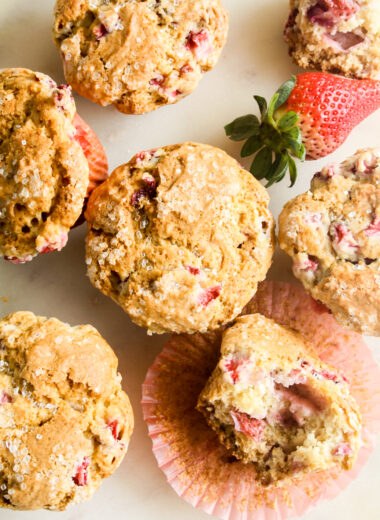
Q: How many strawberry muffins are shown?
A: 7